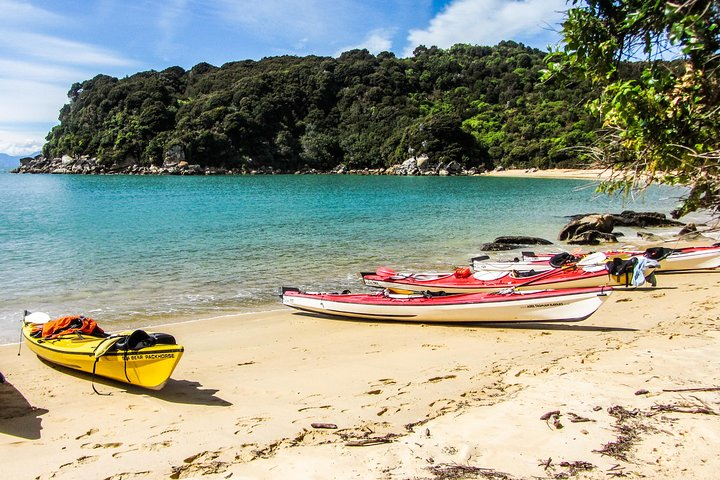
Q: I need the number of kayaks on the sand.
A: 5